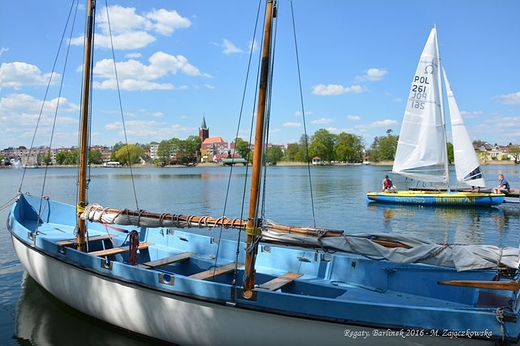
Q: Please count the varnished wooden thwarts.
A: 5